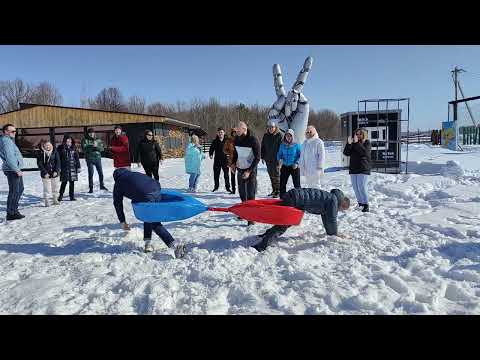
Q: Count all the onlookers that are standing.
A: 14